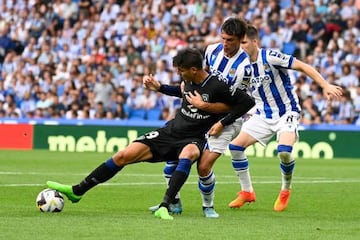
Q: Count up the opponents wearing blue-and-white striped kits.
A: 2